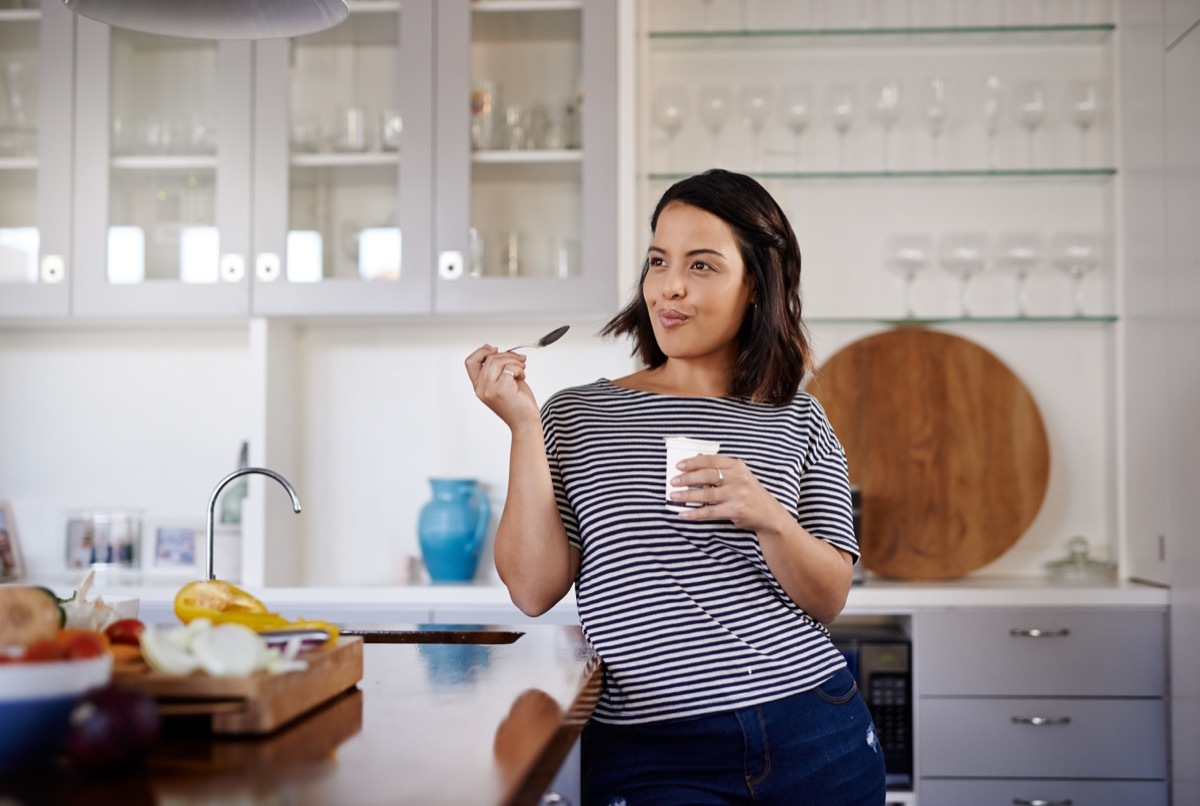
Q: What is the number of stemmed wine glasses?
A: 14